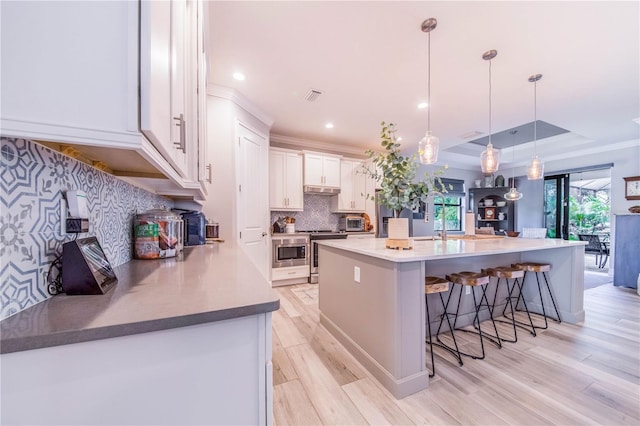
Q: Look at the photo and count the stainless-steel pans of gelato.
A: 0